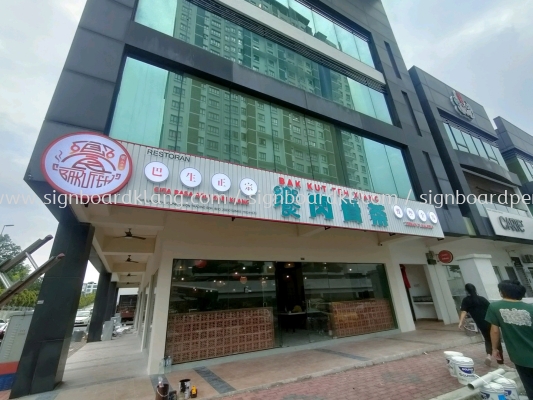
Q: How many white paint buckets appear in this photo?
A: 4